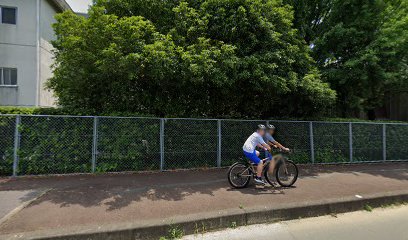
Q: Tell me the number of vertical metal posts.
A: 8